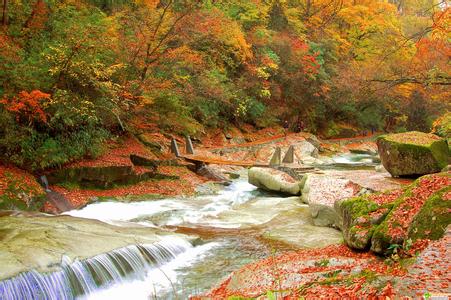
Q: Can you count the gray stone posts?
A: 4